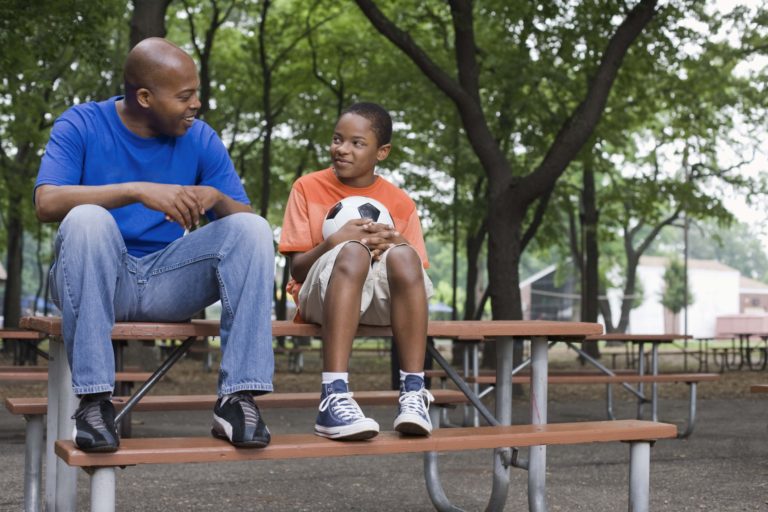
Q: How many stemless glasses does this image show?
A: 0